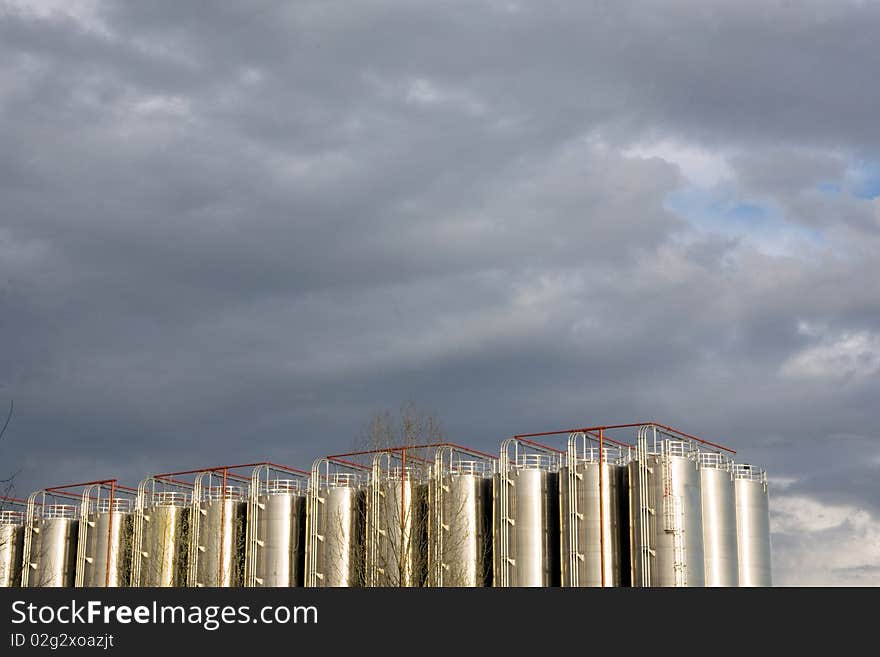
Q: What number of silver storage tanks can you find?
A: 14